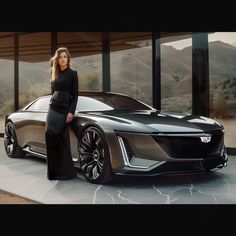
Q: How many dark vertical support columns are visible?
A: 5